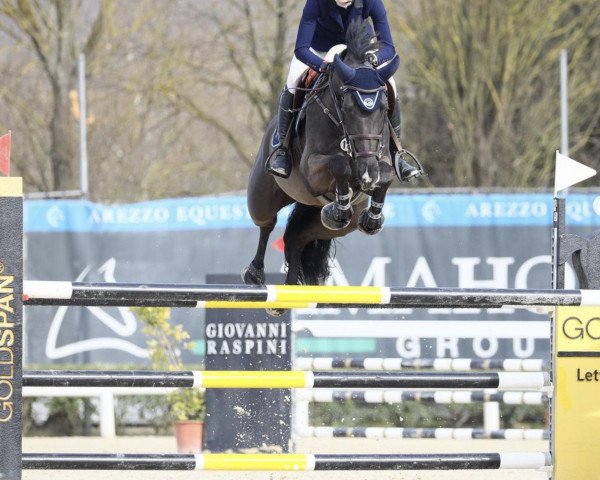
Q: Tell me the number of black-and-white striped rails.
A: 3